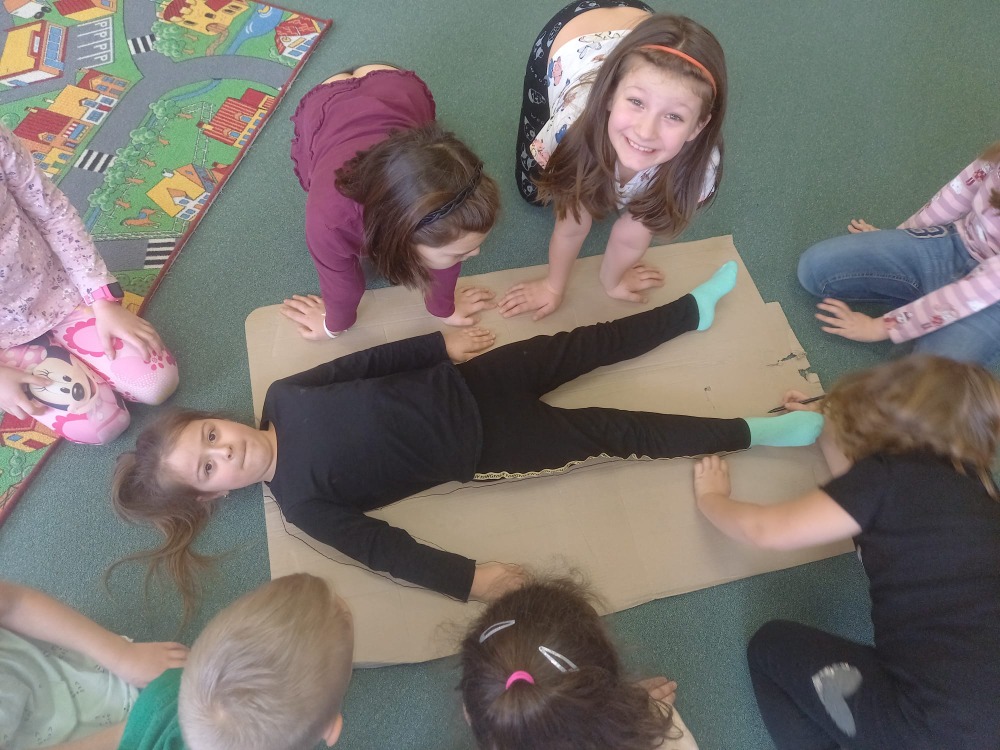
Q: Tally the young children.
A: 9